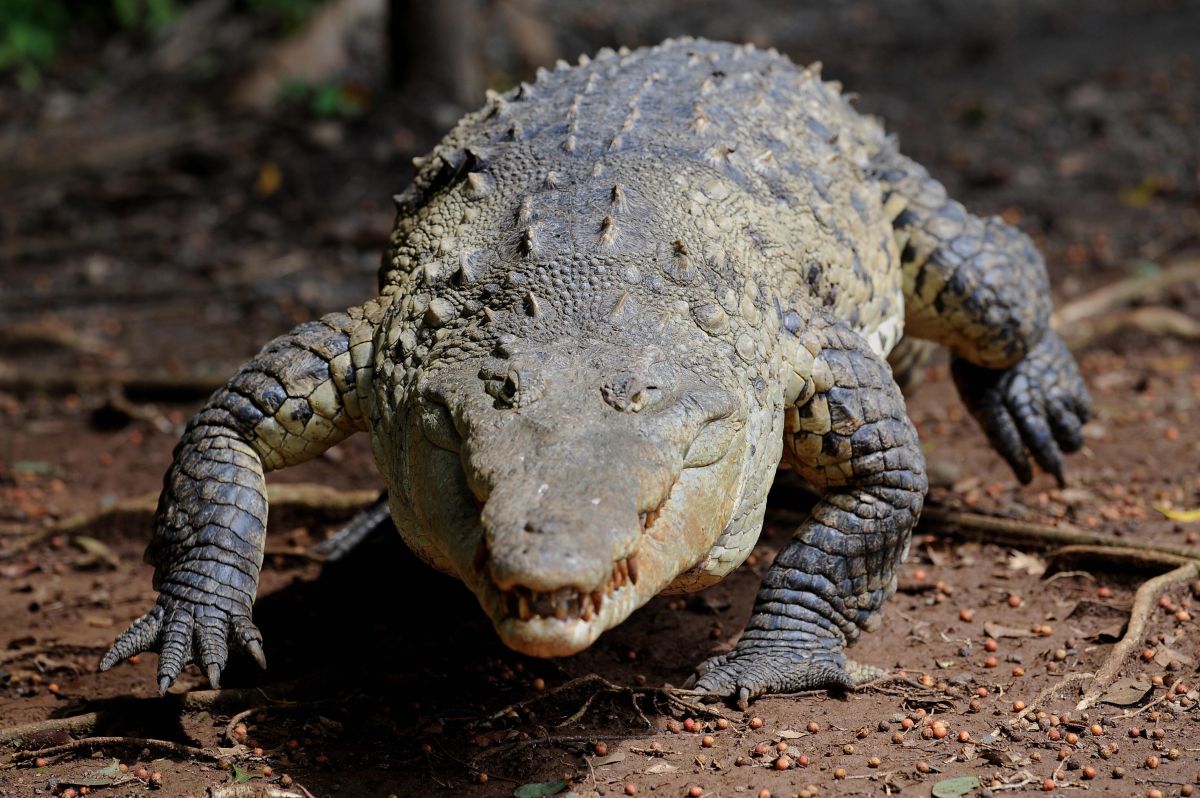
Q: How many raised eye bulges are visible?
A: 2